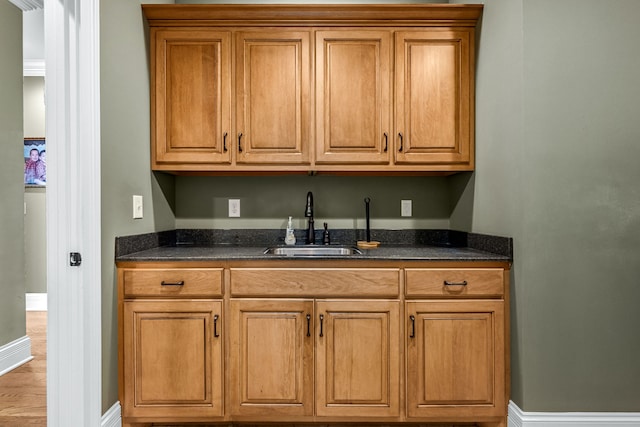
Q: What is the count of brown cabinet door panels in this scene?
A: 8